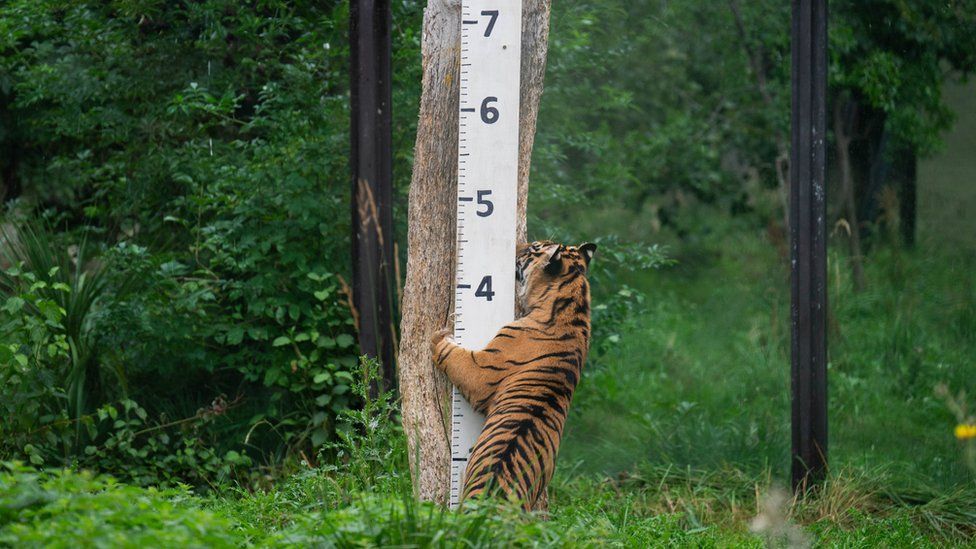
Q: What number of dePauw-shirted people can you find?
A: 0